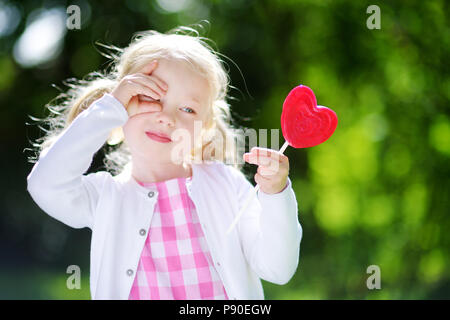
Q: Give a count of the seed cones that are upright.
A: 0